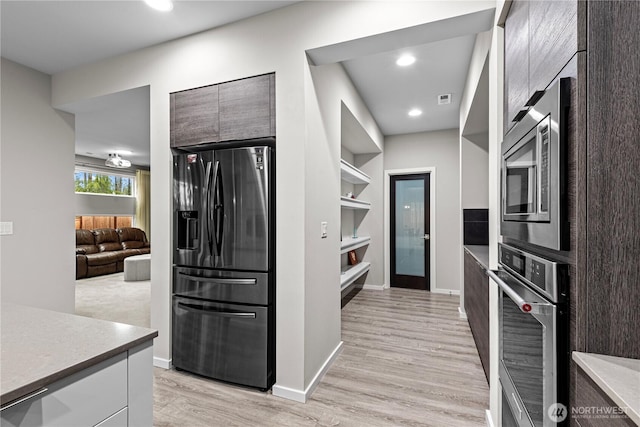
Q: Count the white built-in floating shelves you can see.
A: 4